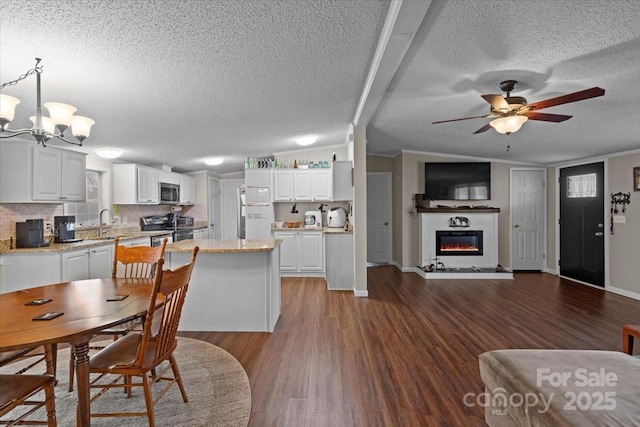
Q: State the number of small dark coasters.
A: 3